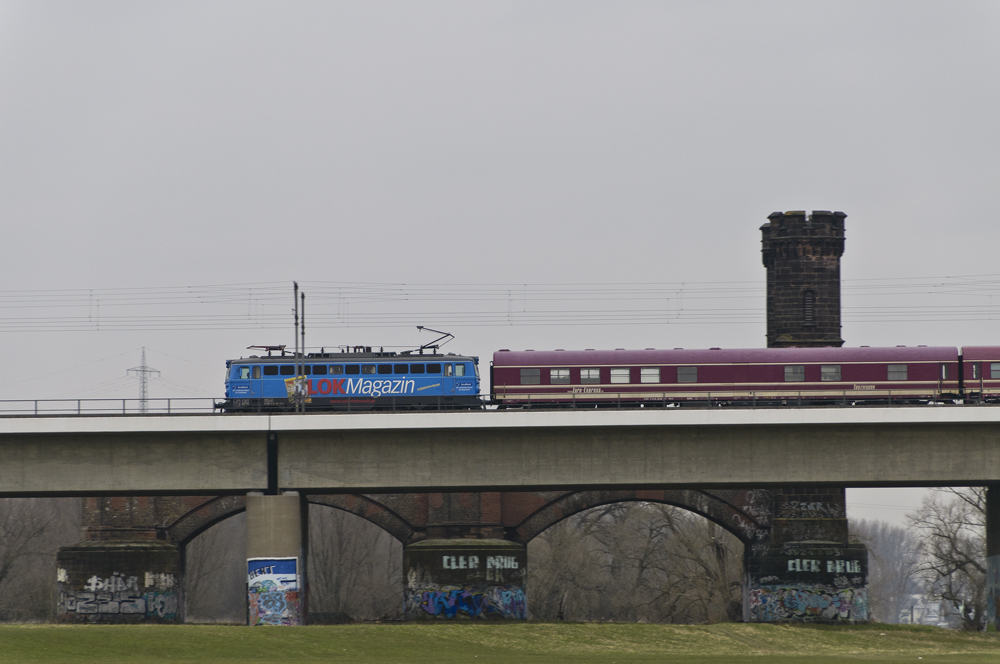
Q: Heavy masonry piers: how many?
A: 3